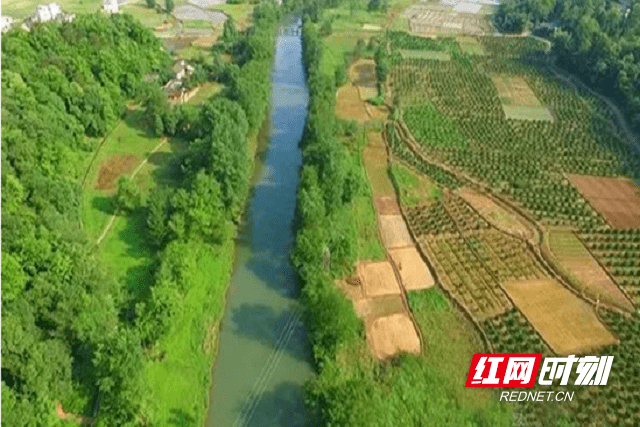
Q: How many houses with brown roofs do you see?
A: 2